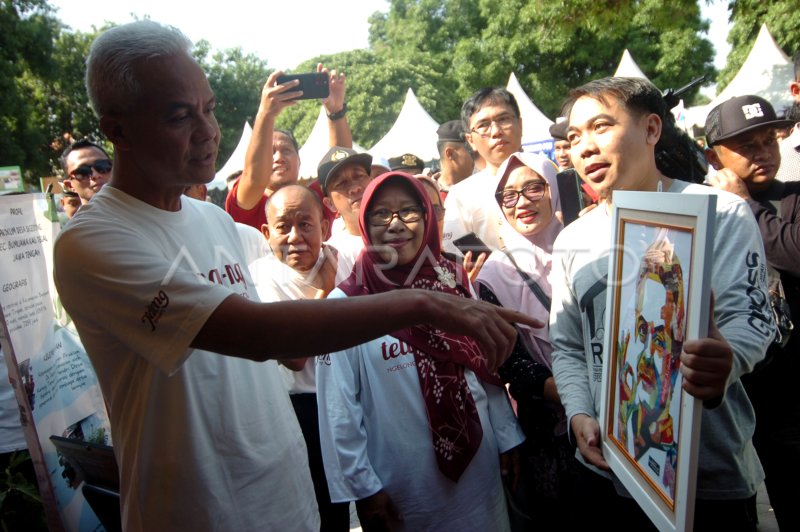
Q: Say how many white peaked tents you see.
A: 6